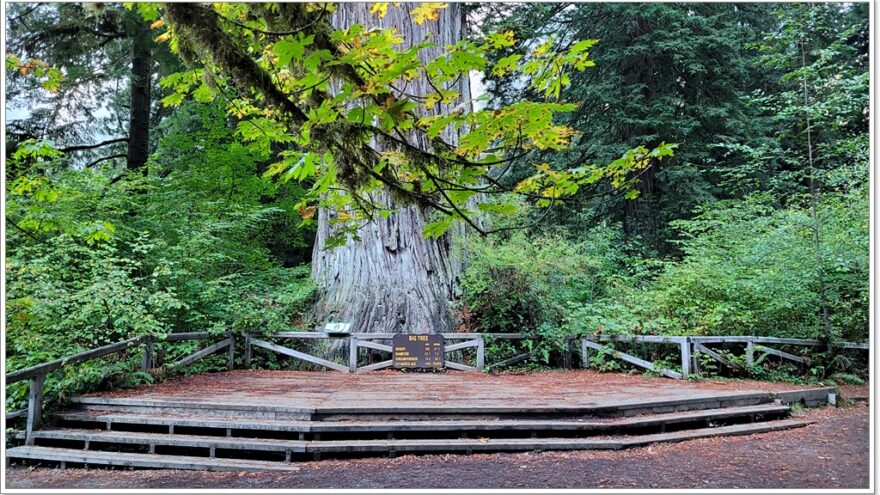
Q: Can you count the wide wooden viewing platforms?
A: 1